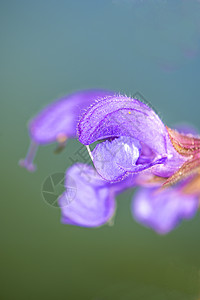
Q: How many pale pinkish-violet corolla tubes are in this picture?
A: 1